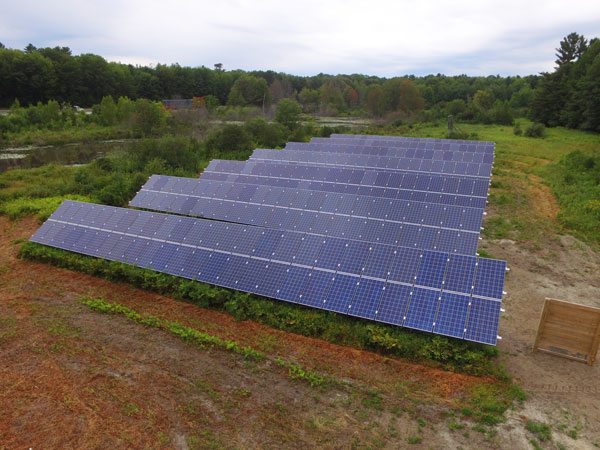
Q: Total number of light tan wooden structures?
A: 1